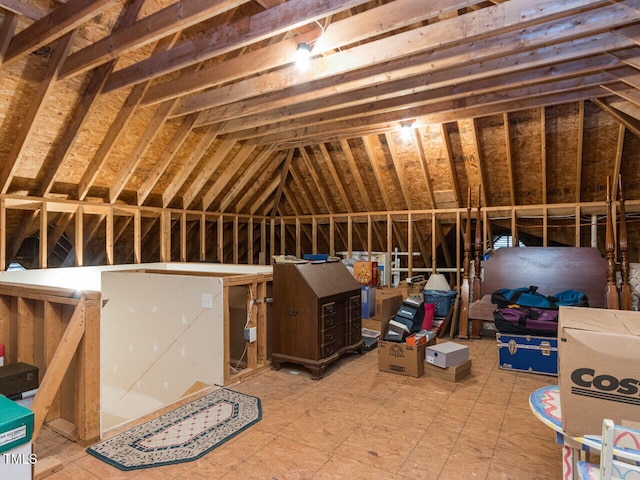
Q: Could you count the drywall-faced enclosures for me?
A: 1